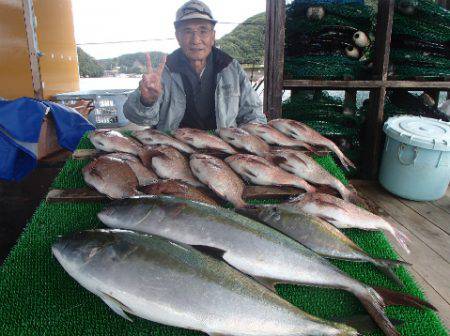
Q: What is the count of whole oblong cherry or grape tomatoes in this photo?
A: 0